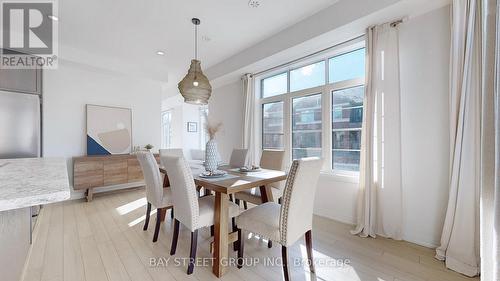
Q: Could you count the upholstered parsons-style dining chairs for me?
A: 6